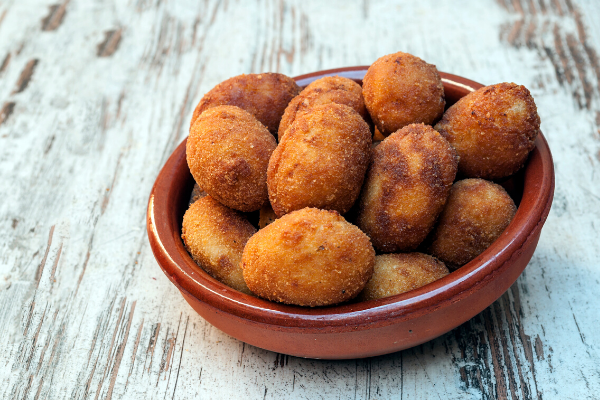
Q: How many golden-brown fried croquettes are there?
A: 11